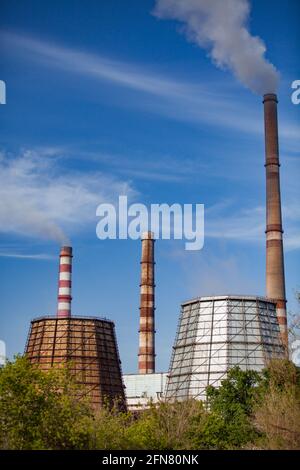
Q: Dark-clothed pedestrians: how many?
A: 0